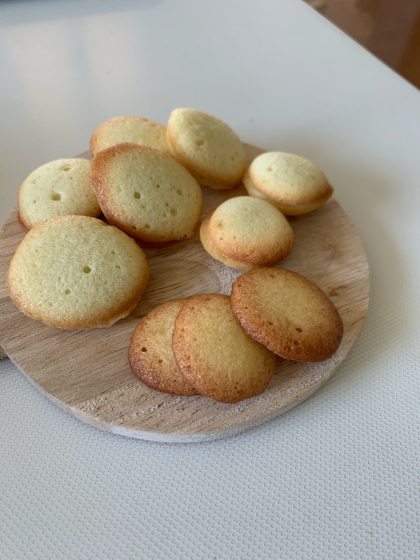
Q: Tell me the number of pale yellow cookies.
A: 7